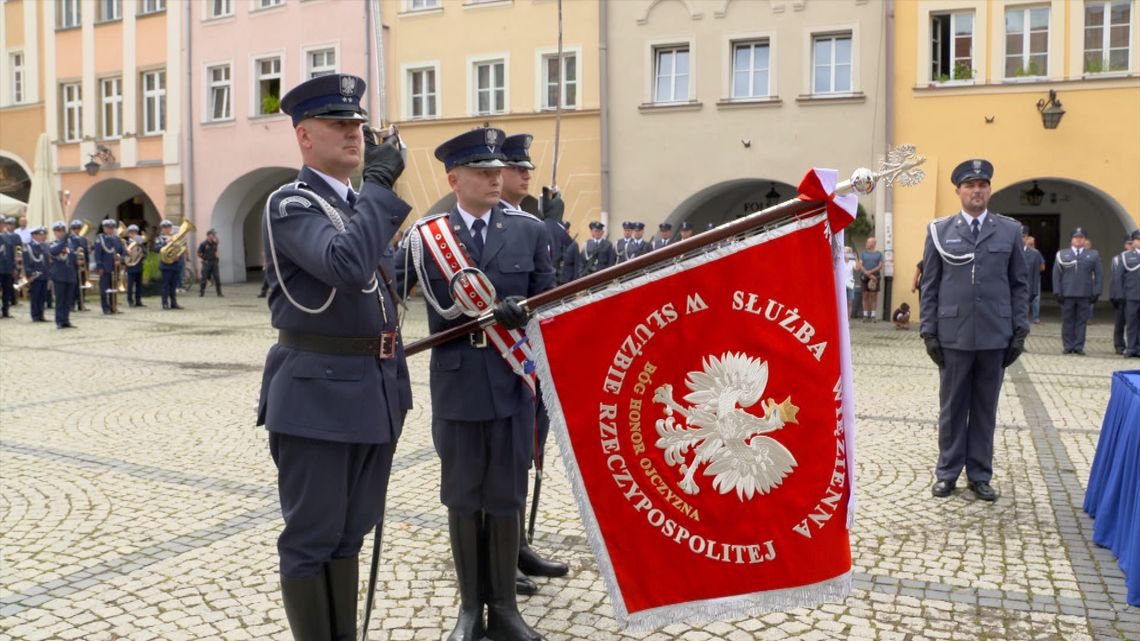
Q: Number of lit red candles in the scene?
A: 0